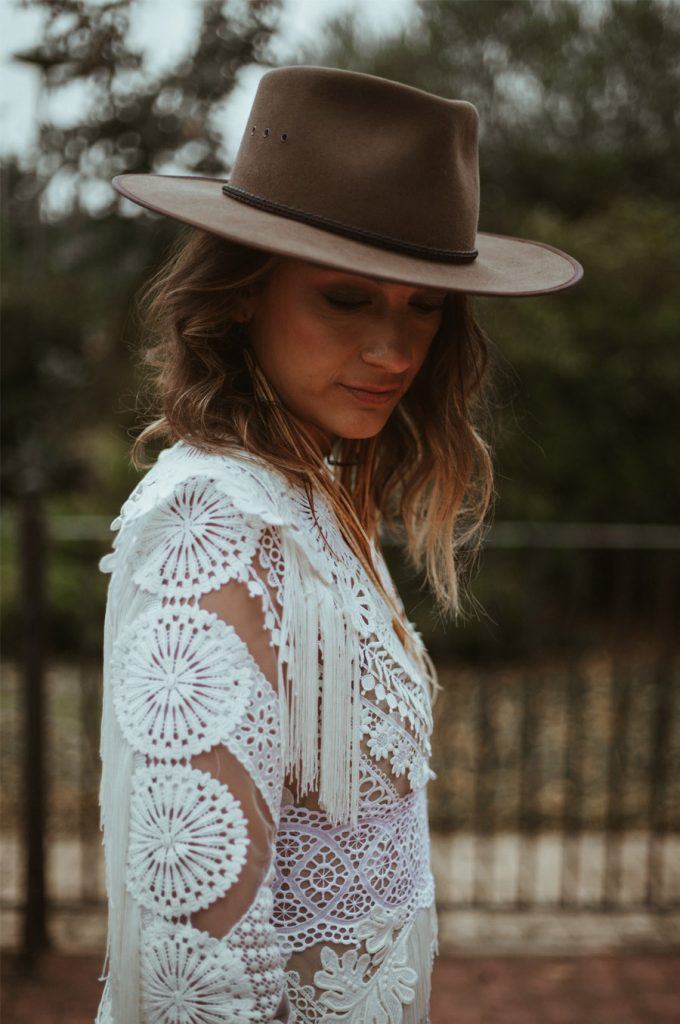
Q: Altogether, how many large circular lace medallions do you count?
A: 4